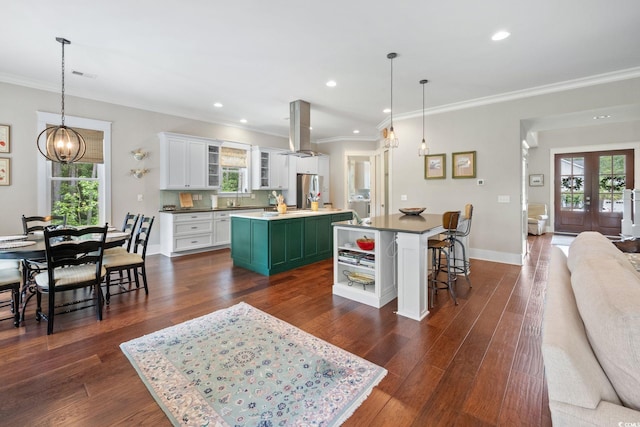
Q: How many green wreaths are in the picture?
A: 2